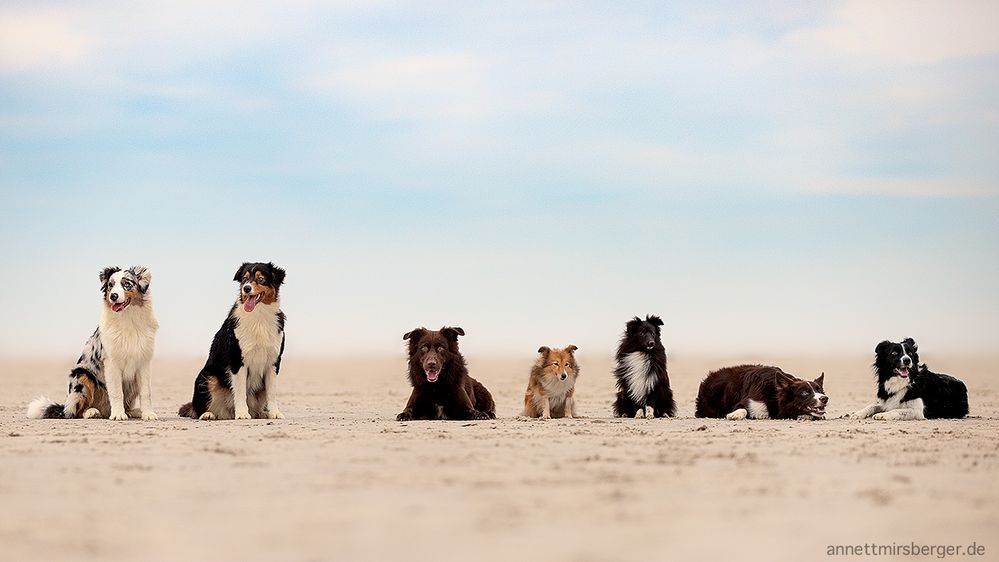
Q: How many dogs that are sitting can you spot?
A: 4